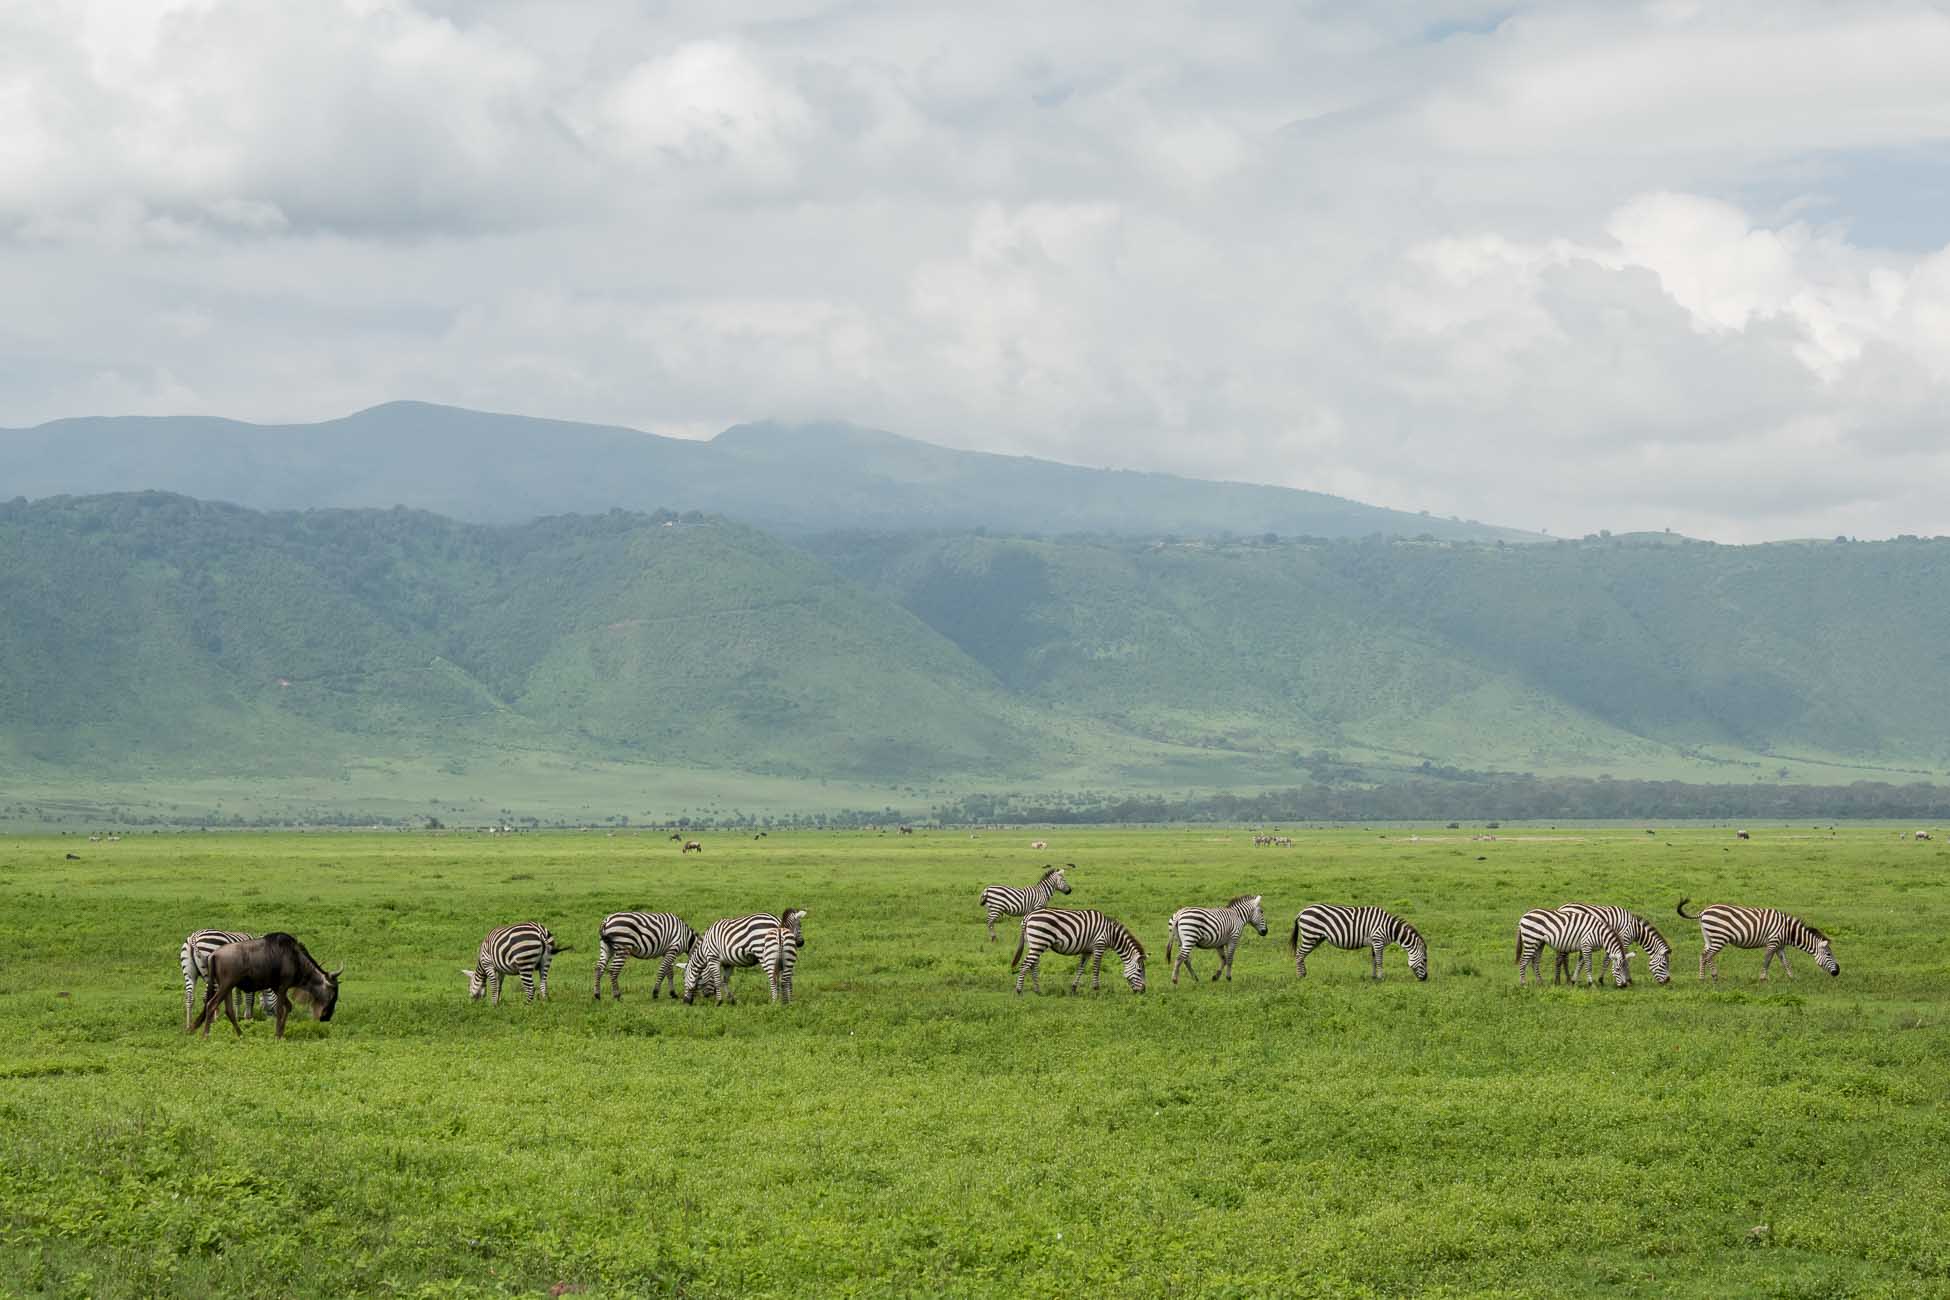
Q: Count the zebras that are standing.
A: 12